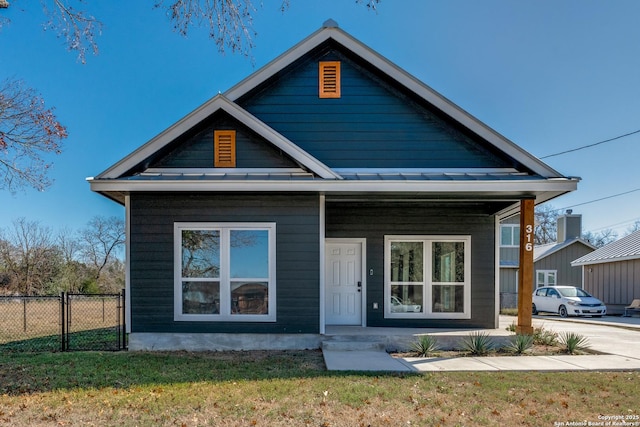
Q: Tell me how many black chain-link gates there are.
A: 1